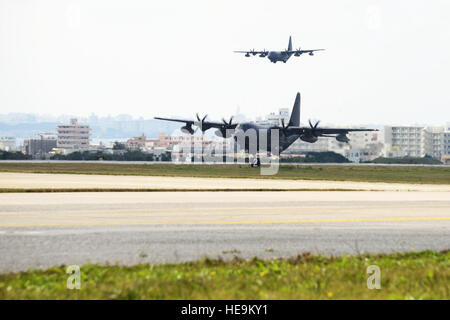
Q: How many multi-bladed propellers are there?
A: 8